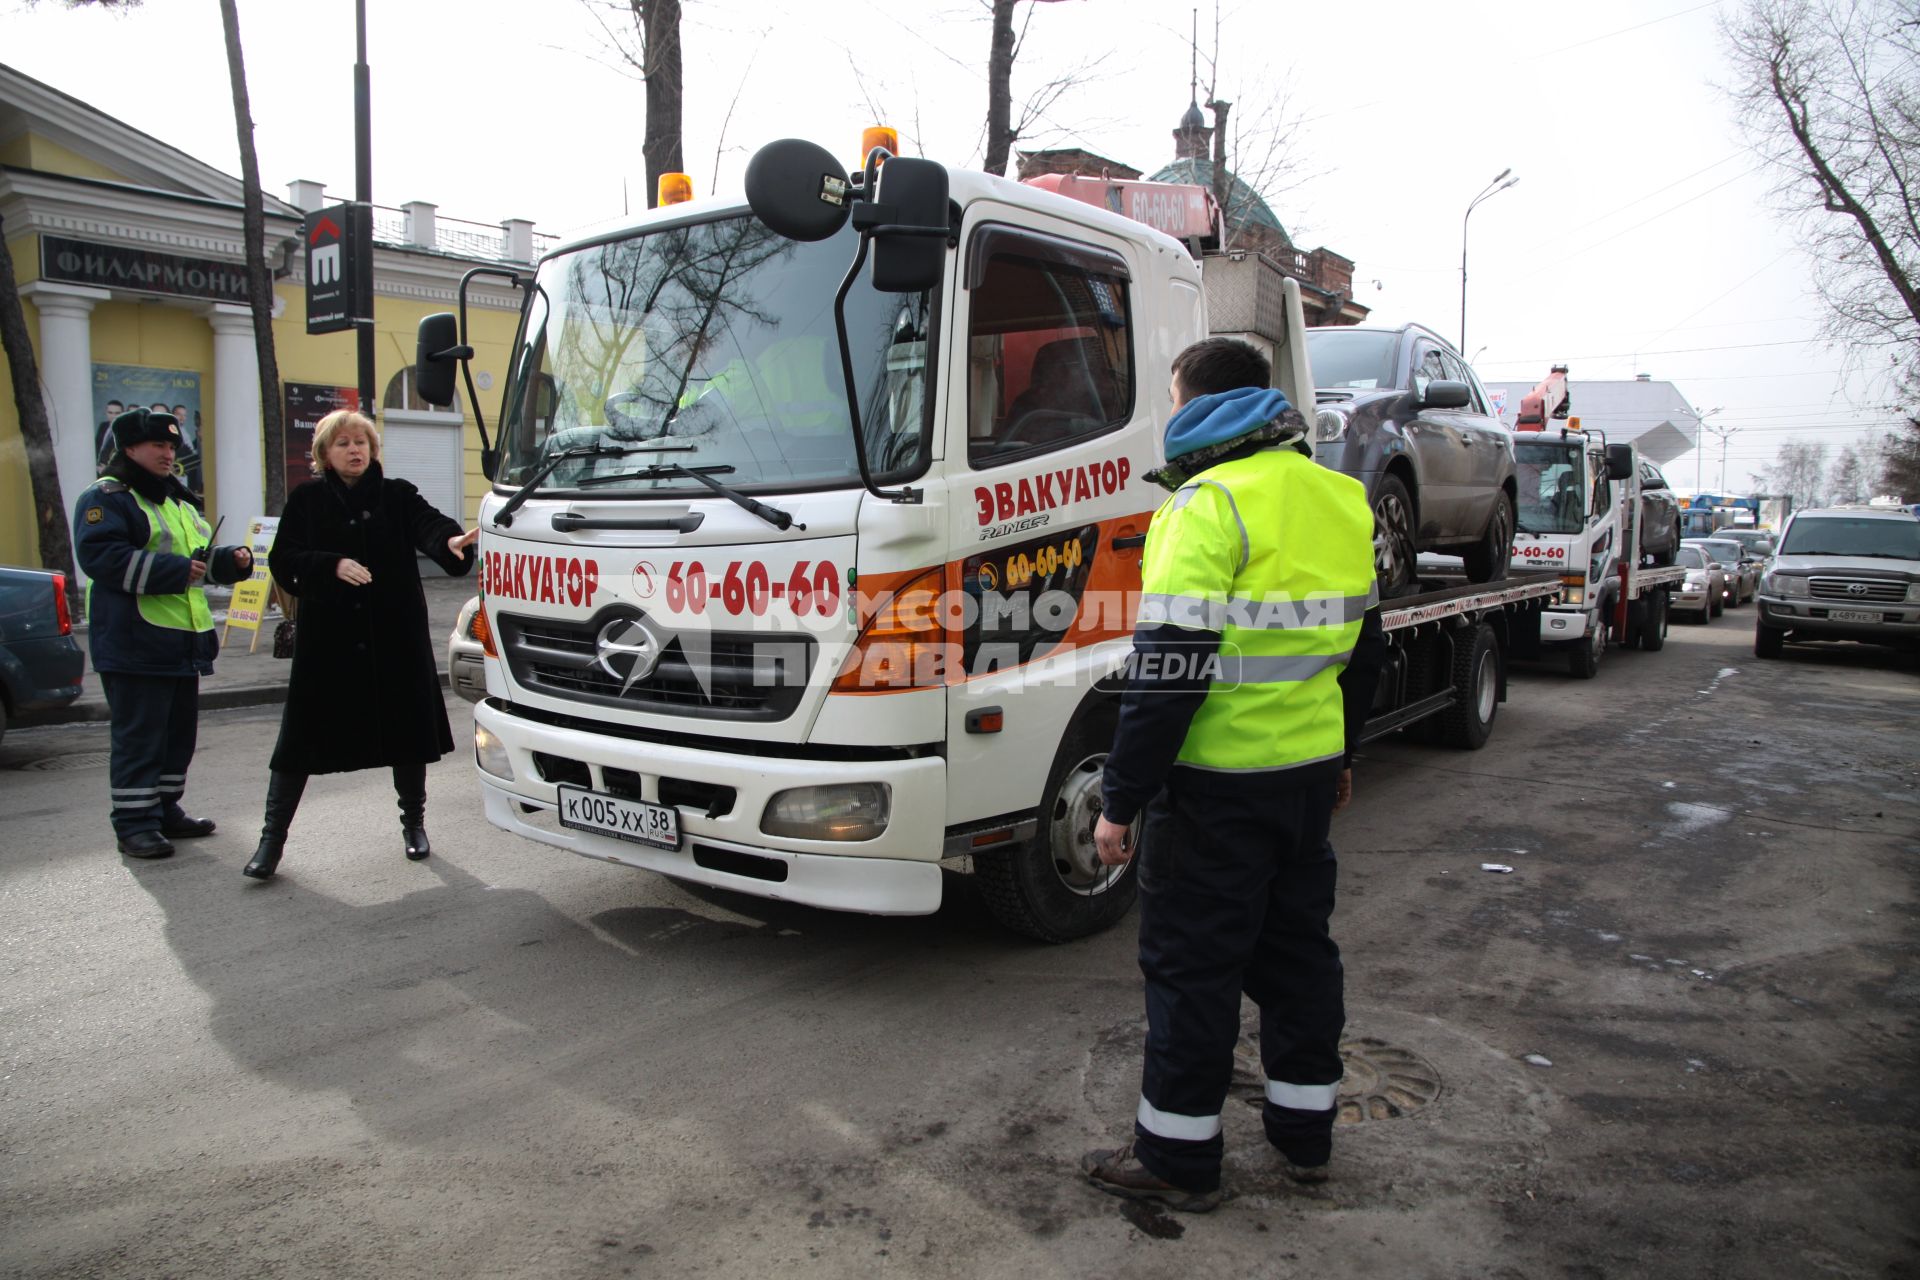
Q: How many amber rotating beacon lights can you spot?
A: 3